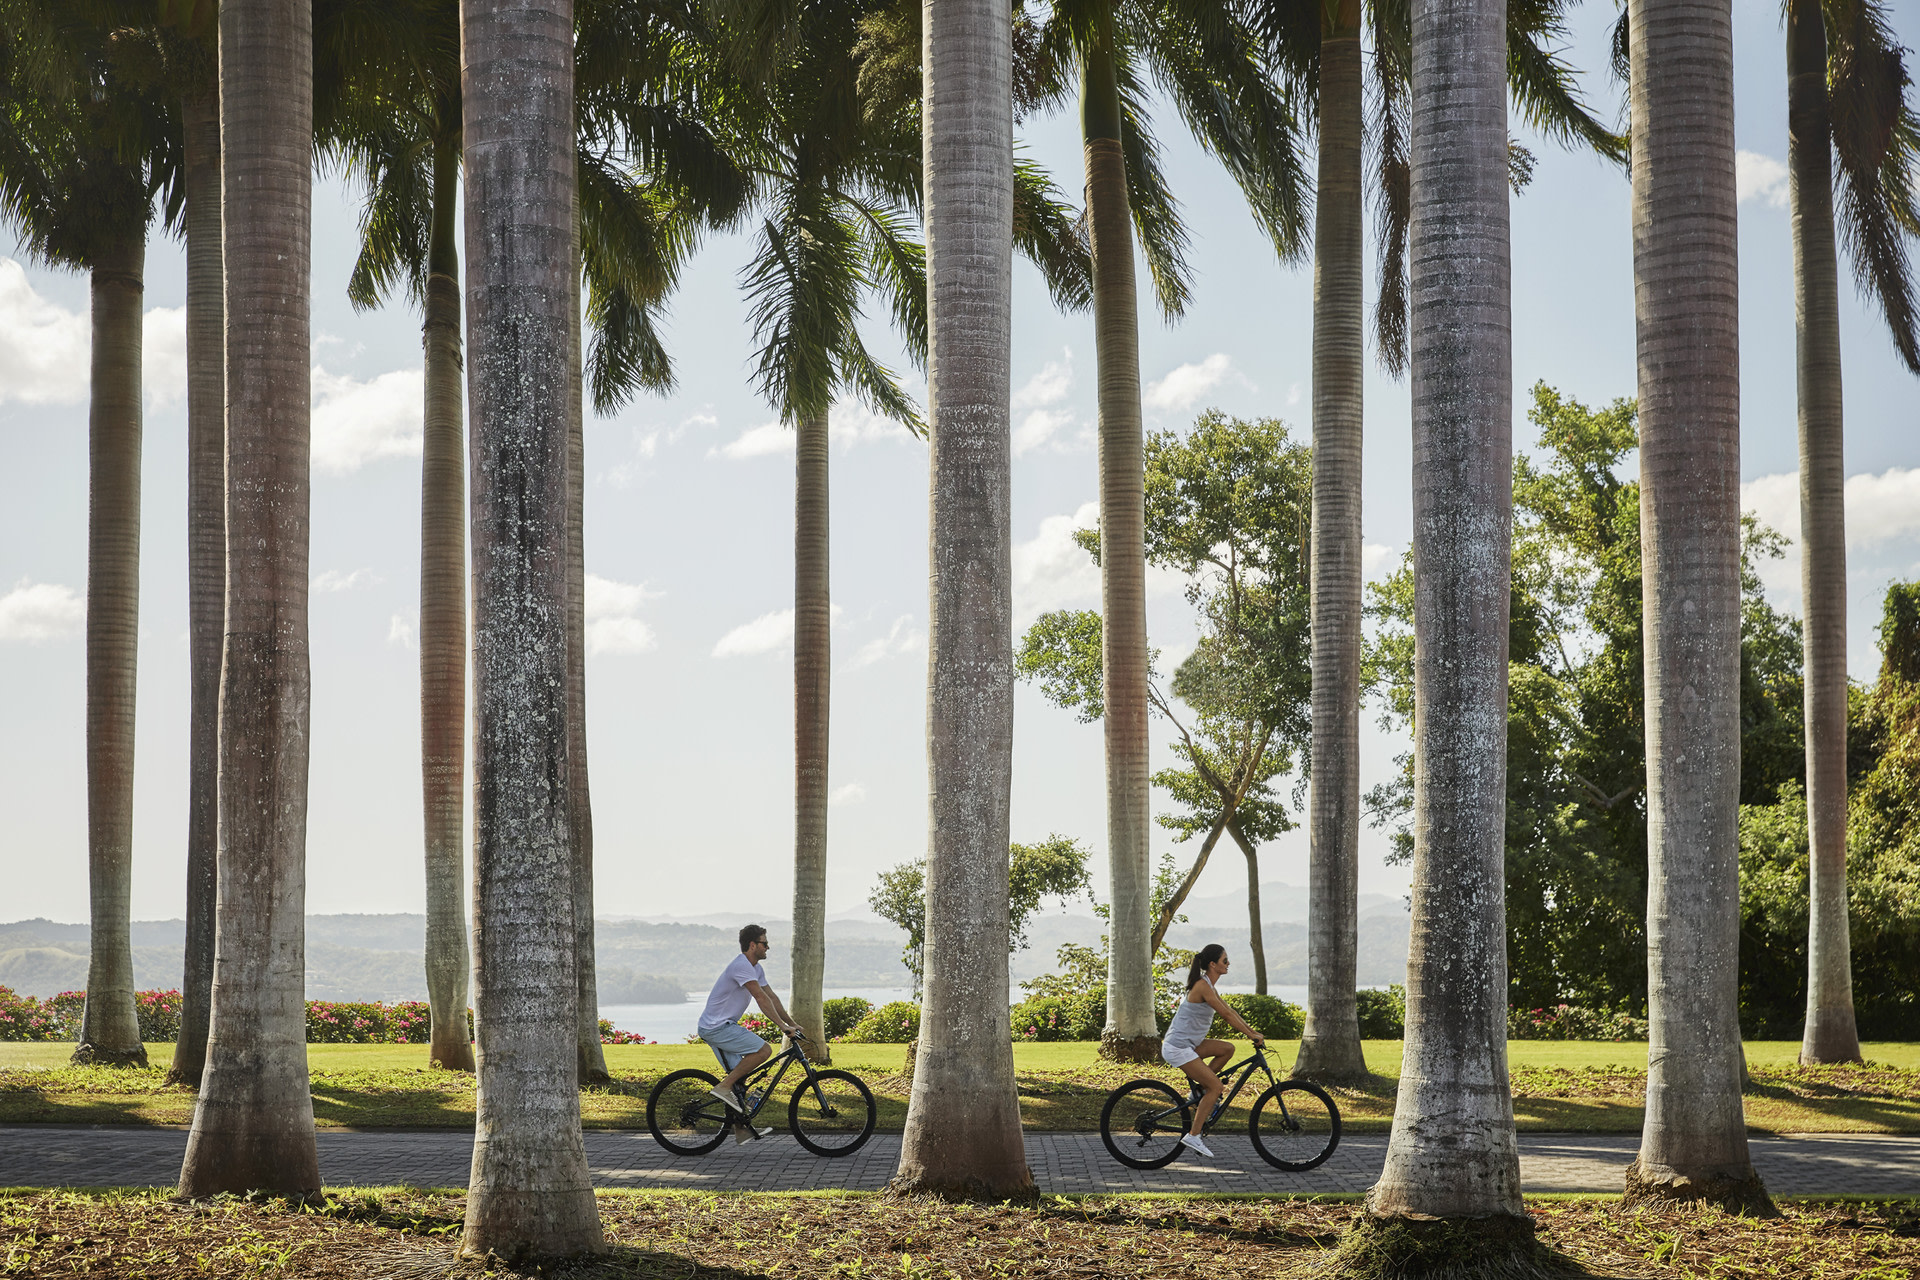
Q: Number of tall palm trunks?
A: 13